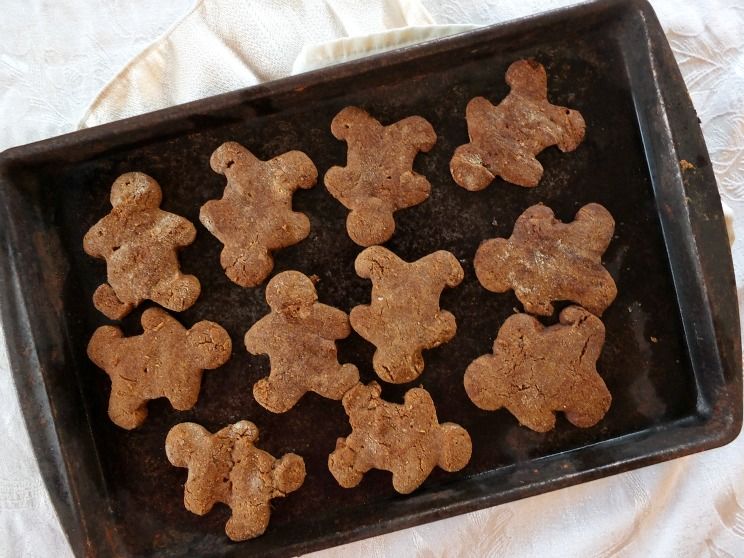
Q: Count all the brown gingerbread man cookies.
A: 11